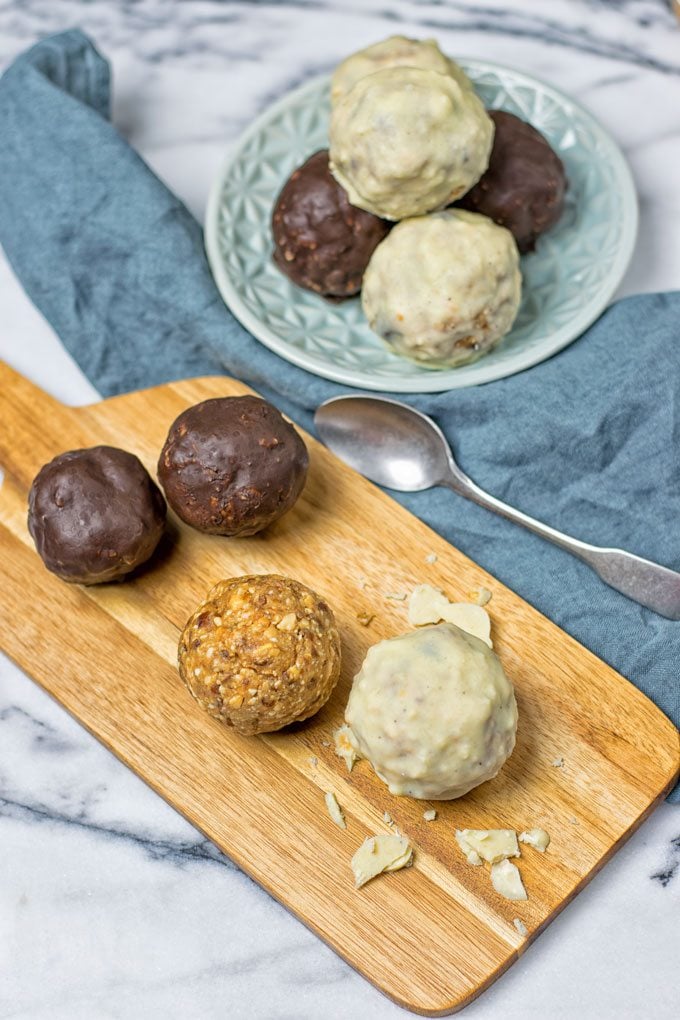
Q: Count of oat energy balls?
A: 9